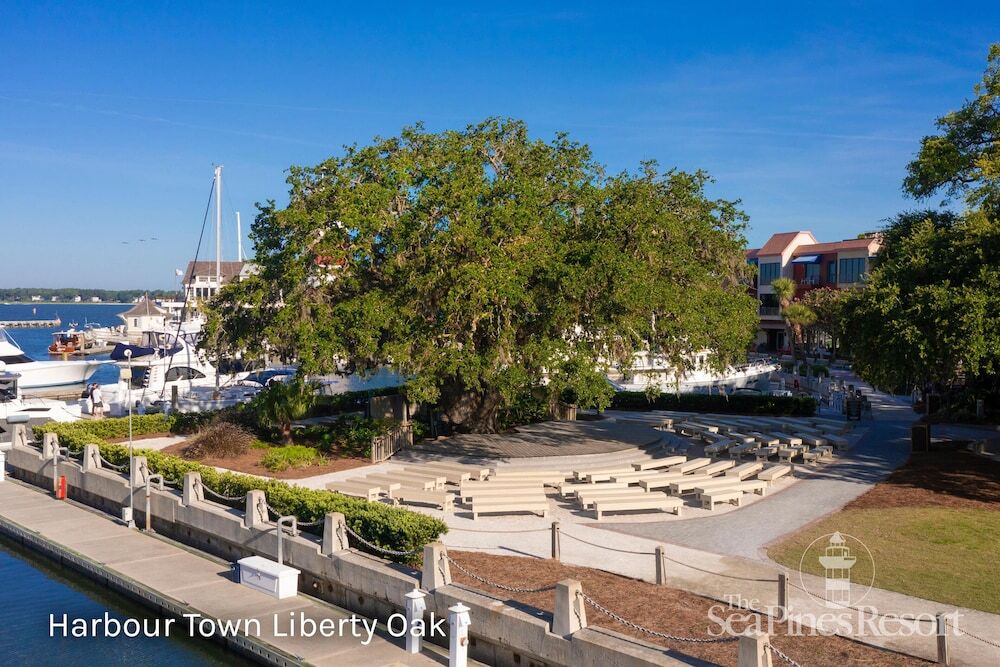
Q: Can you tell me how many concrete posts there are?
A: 10